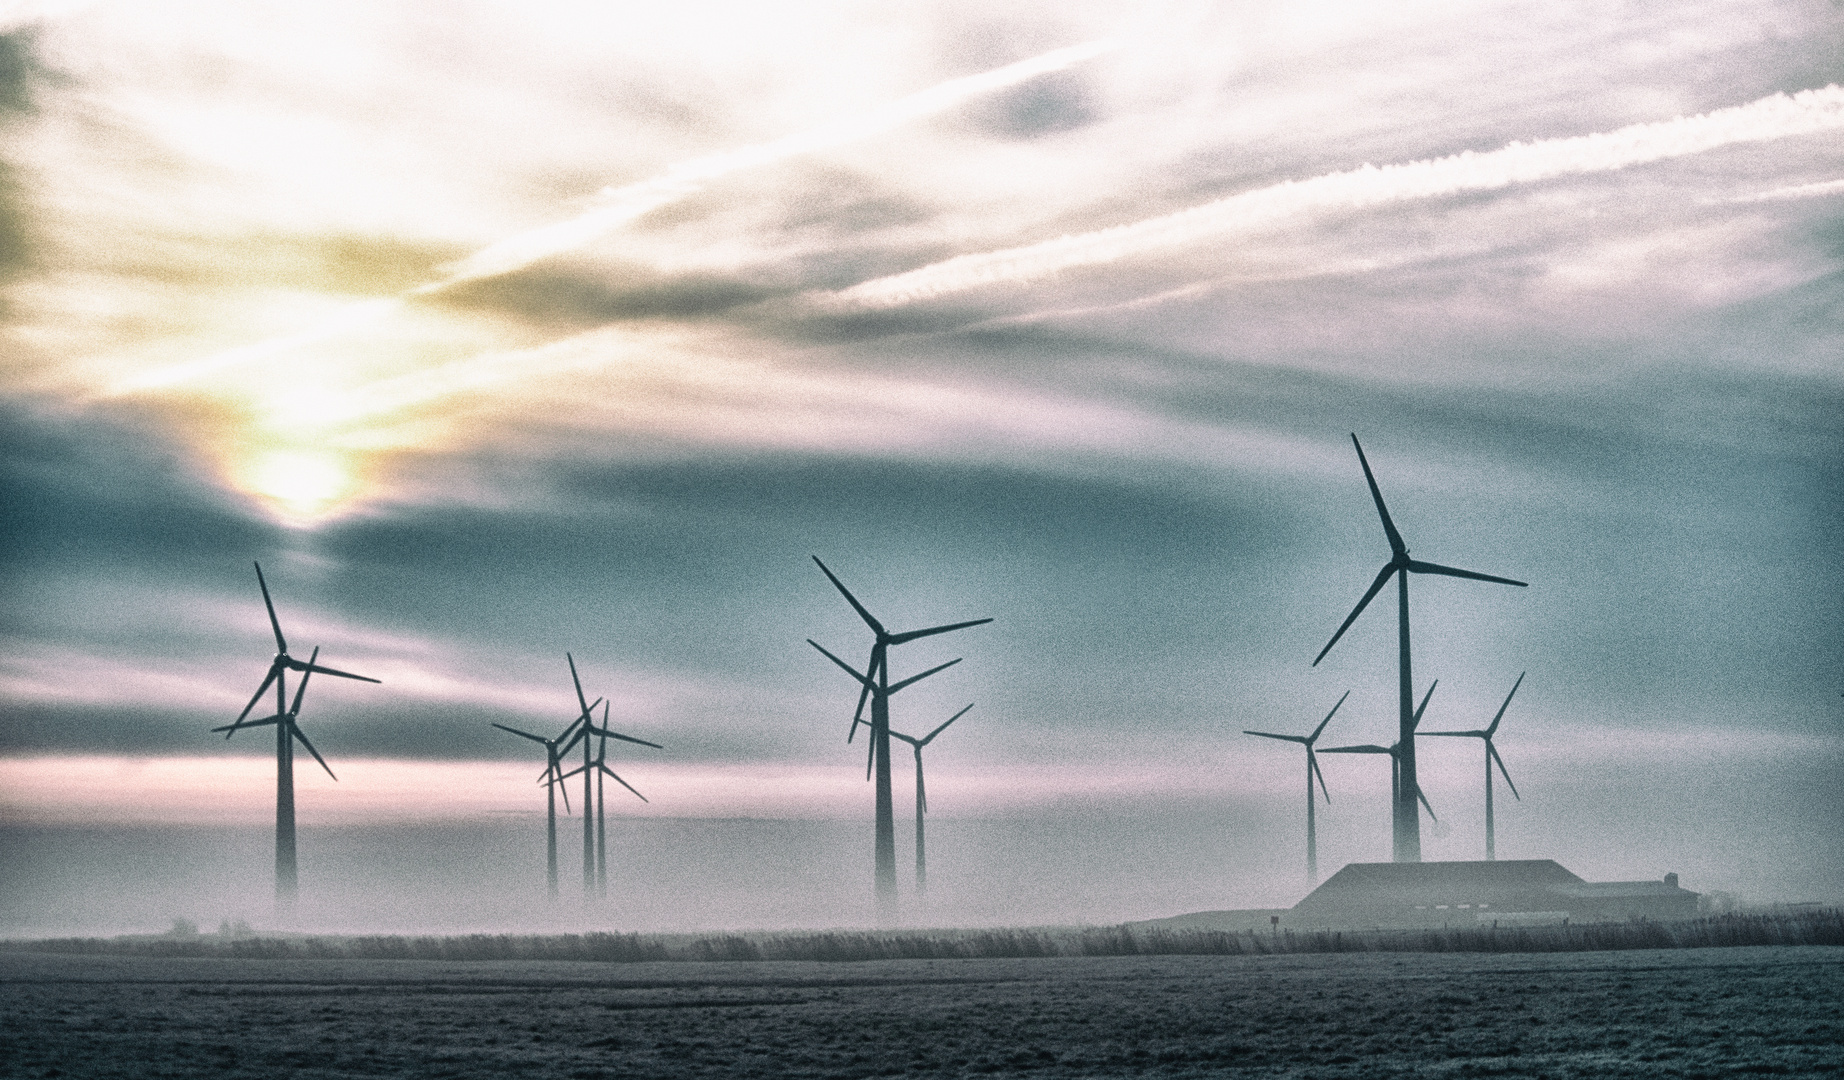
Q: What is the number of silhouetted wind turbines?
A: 12